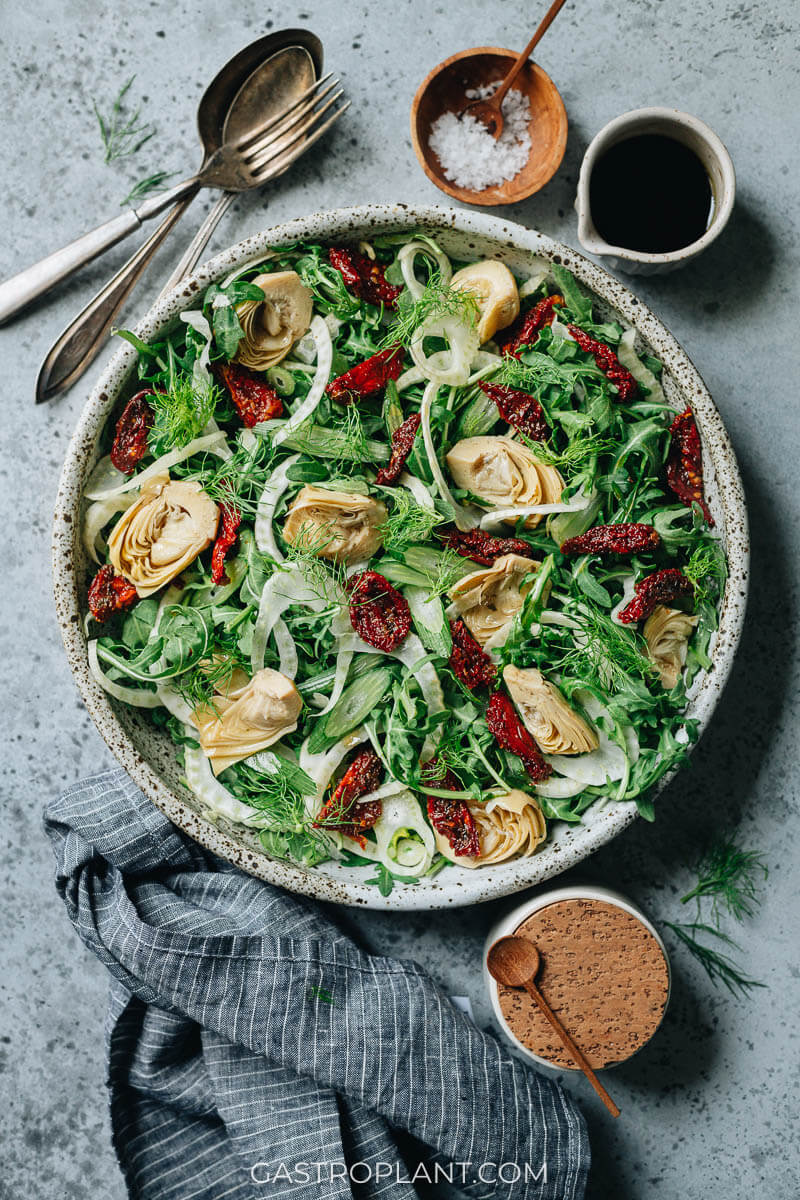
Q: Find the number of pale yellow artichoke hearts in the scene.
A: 10